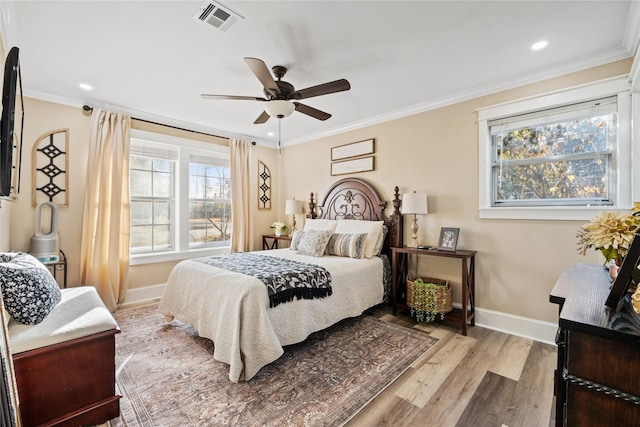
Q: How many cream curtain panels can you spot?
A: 2